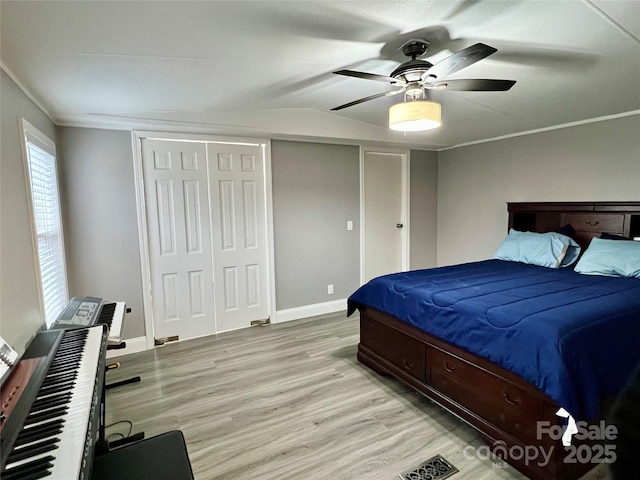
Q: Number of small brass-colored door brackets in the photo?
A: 2